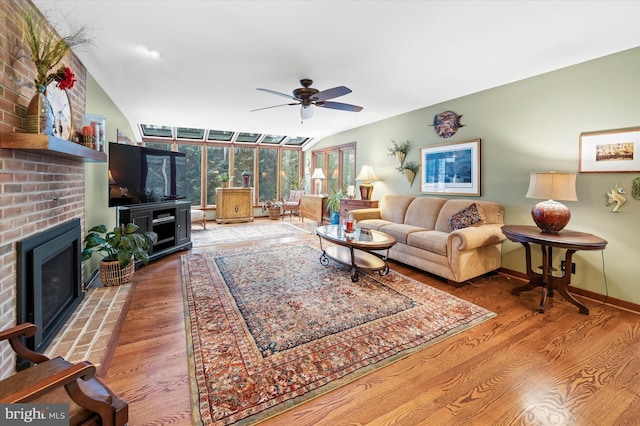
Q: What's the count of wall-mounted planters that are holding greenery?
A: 2